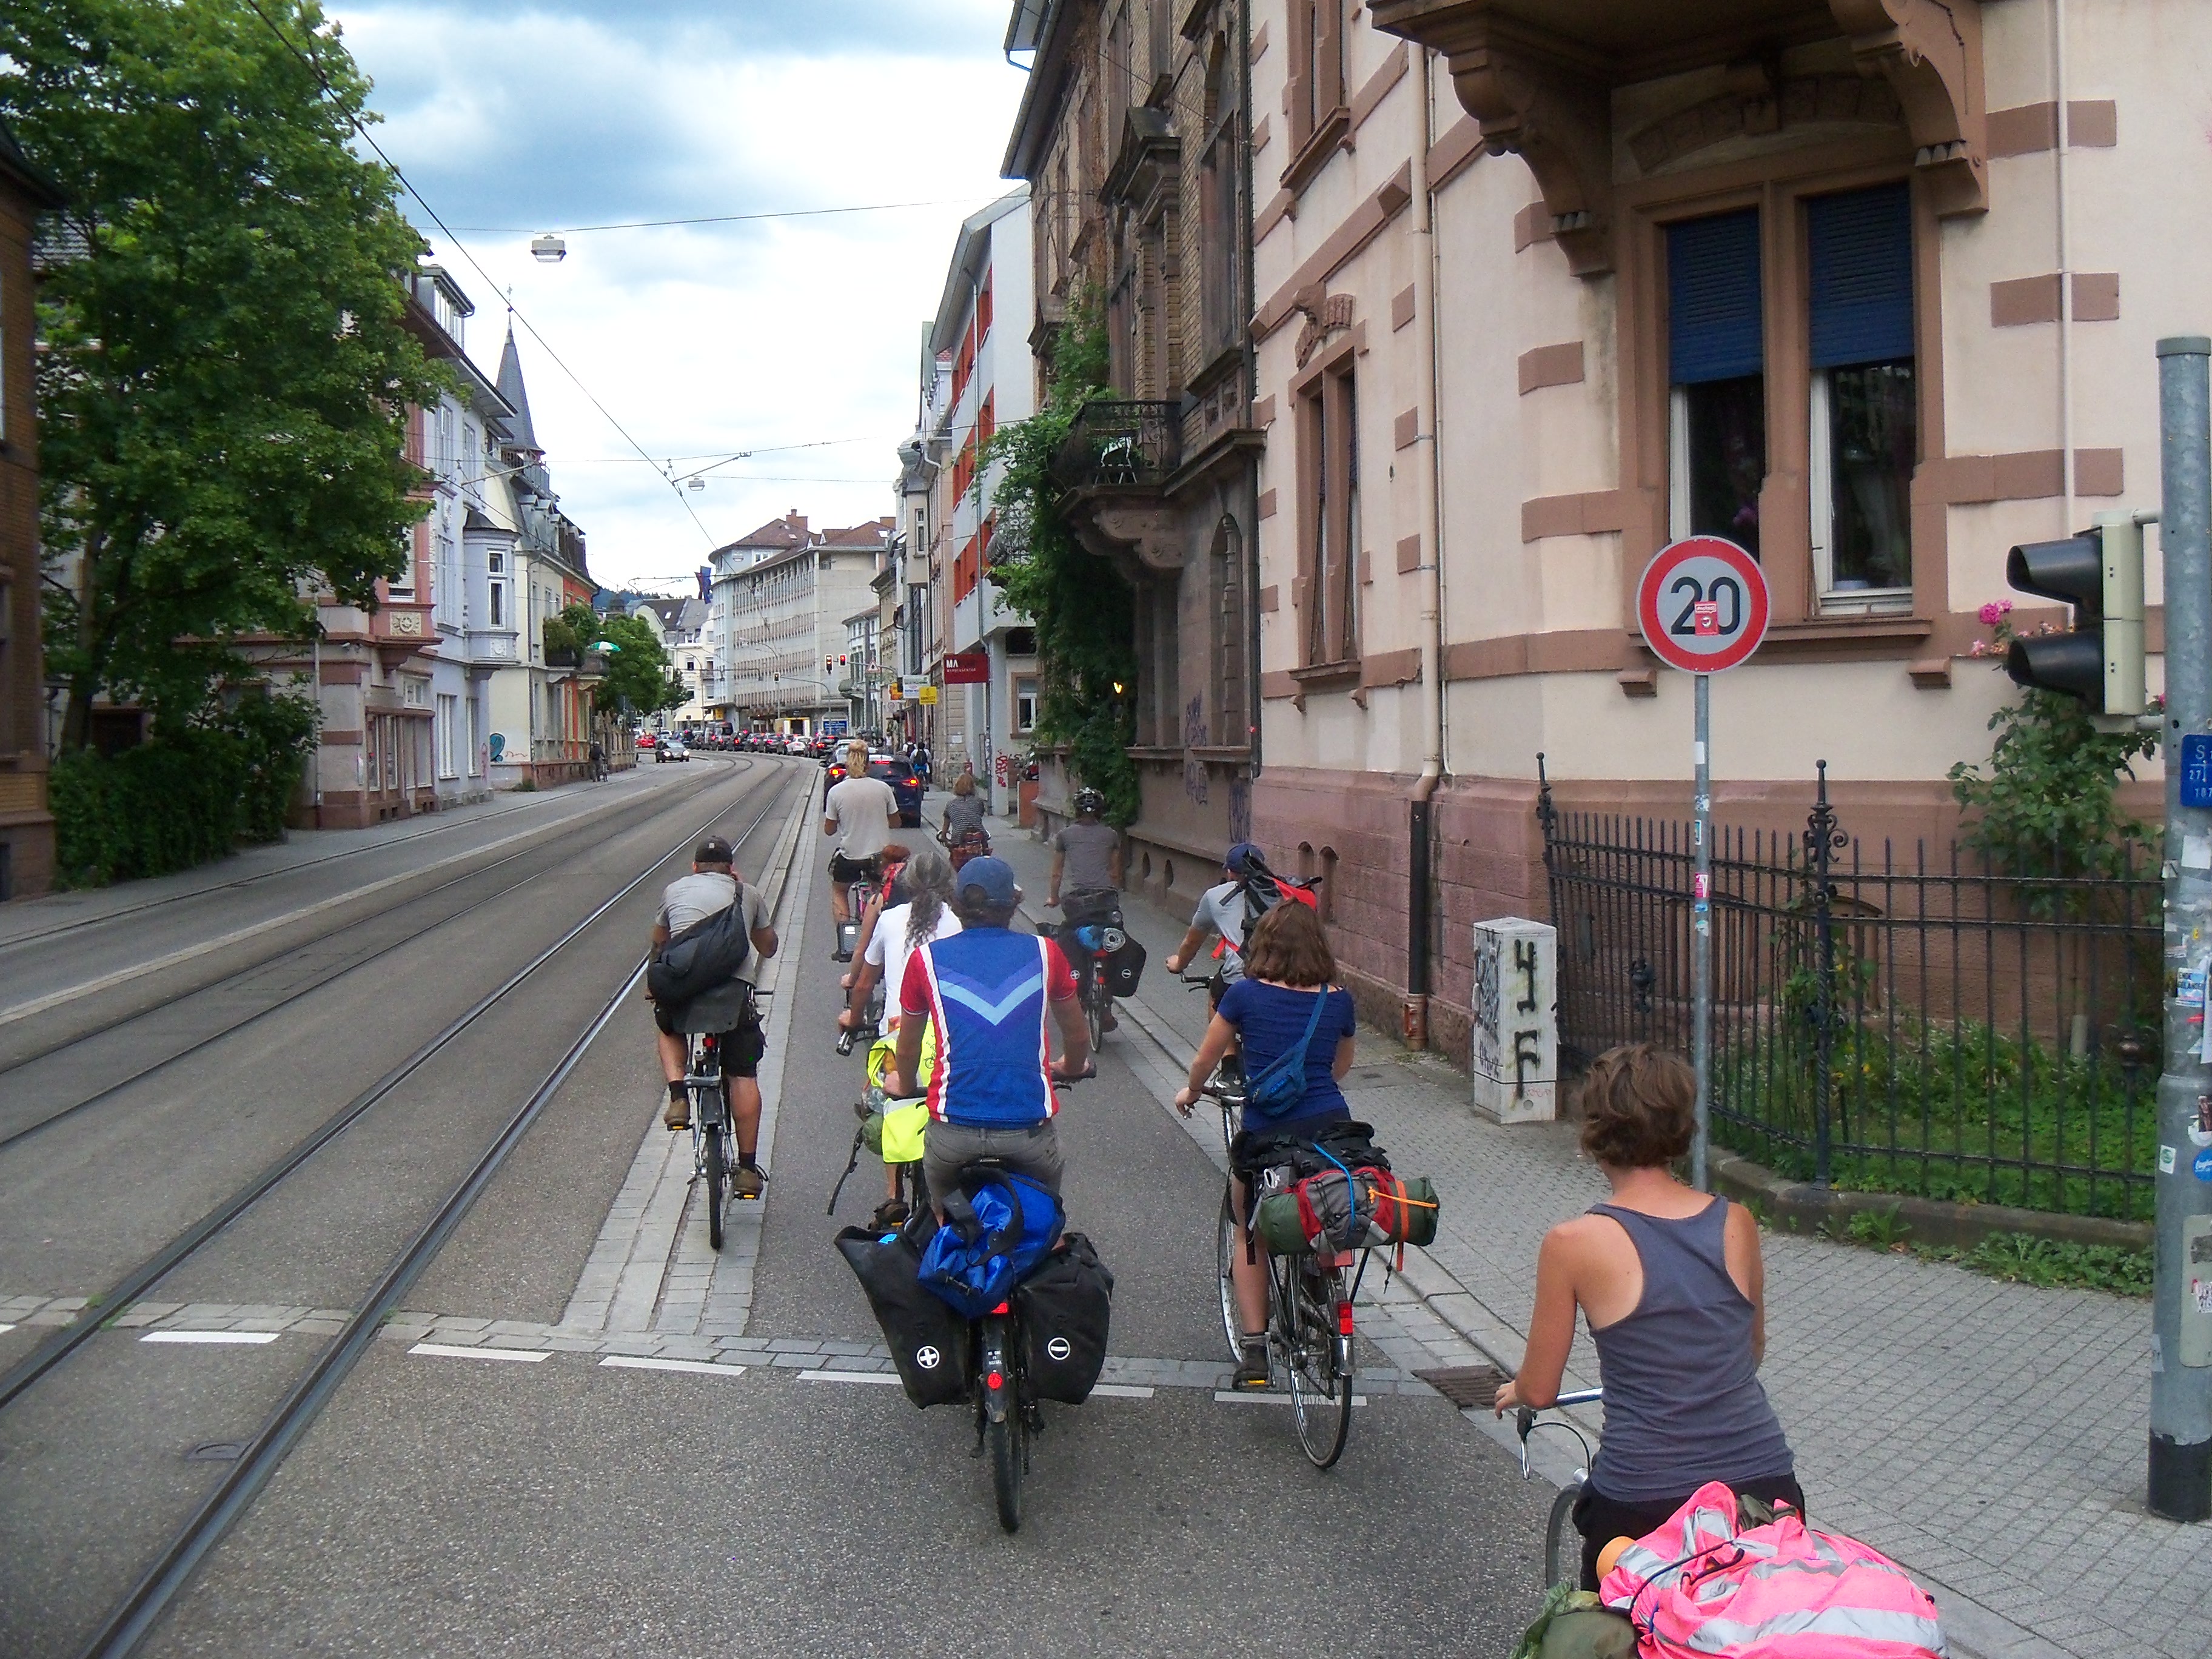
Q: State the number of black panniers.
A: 4